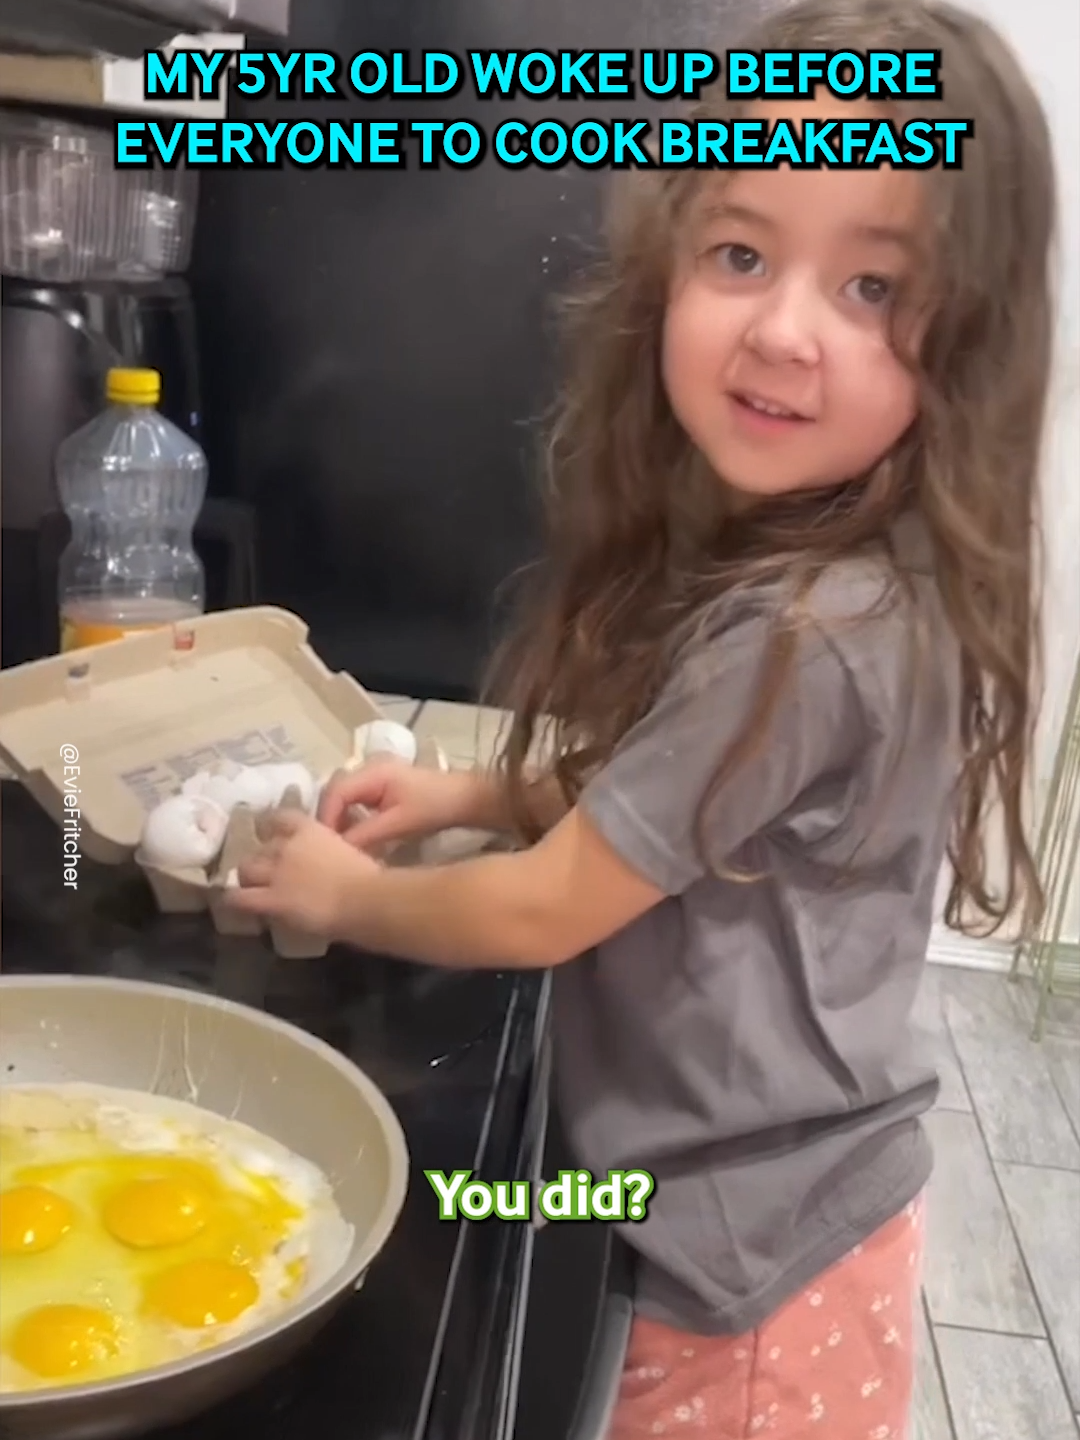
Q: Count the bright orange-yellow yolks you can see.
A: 4